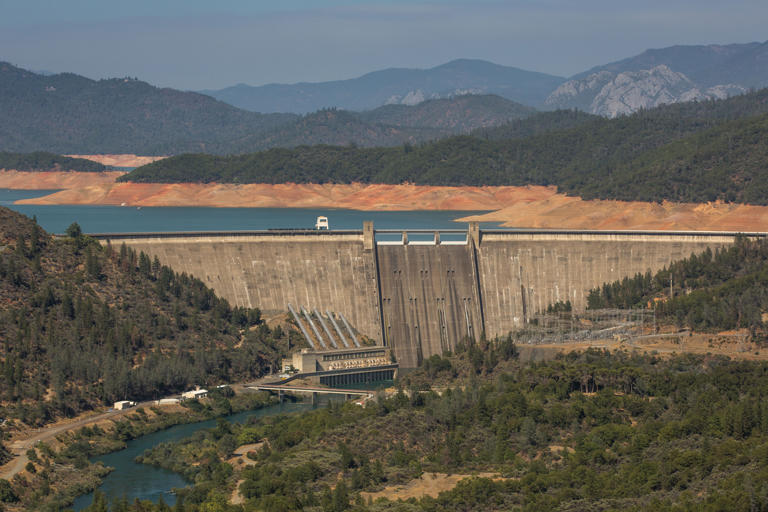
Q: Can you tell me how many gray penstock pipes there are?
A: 5